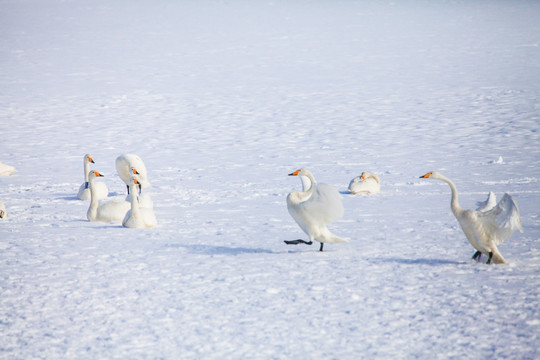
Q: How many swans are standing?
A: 3